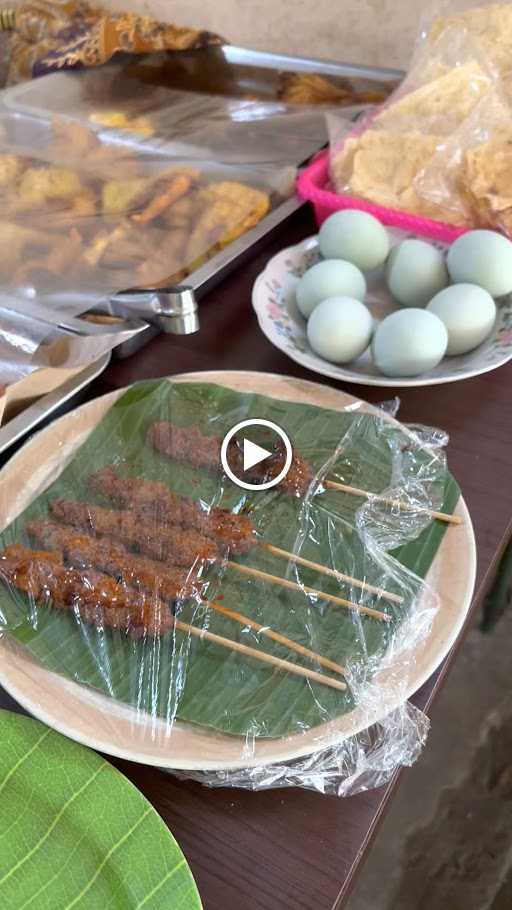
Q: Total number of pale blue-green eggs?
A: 7